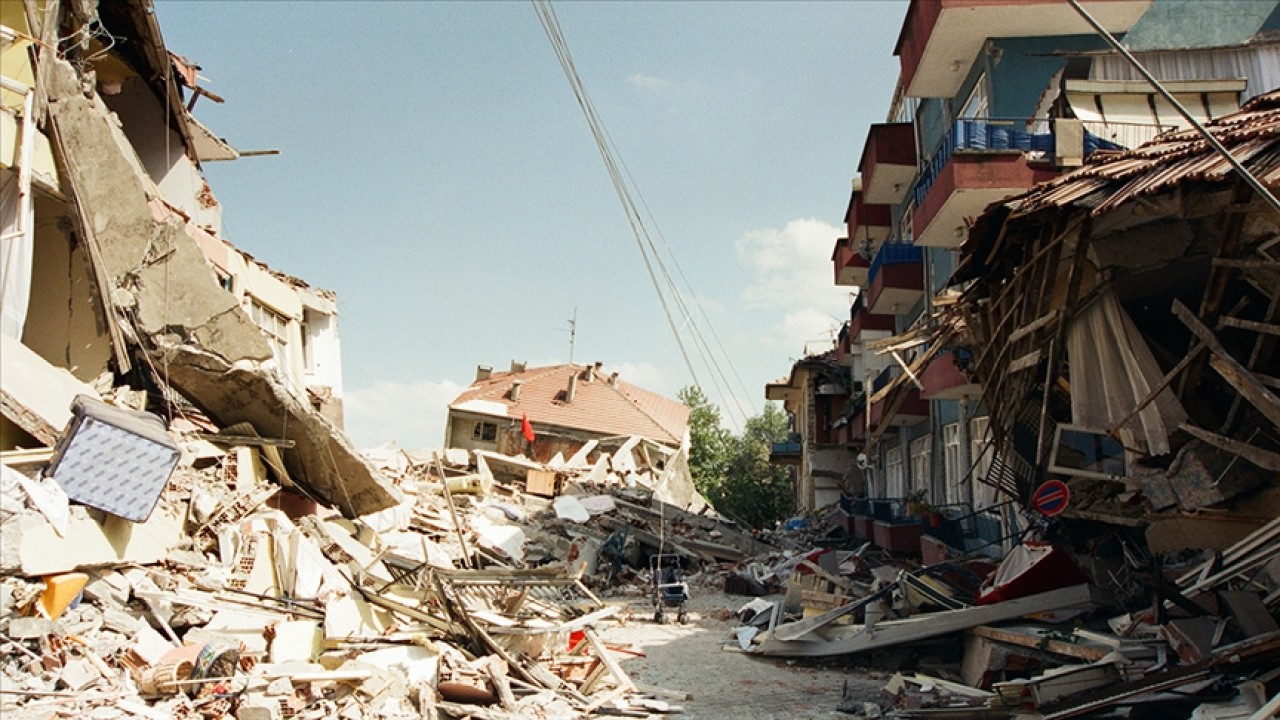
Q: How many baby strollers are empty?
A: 1